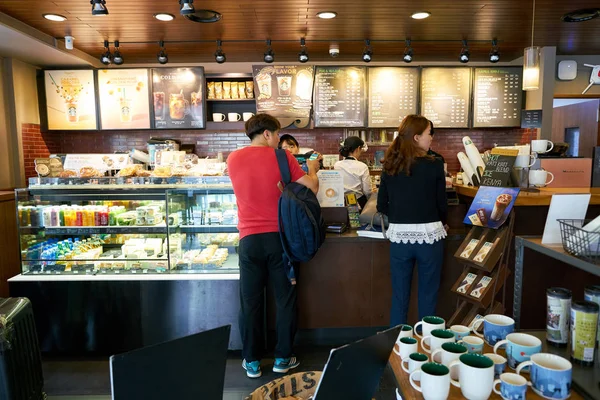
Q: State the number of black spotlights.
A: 12